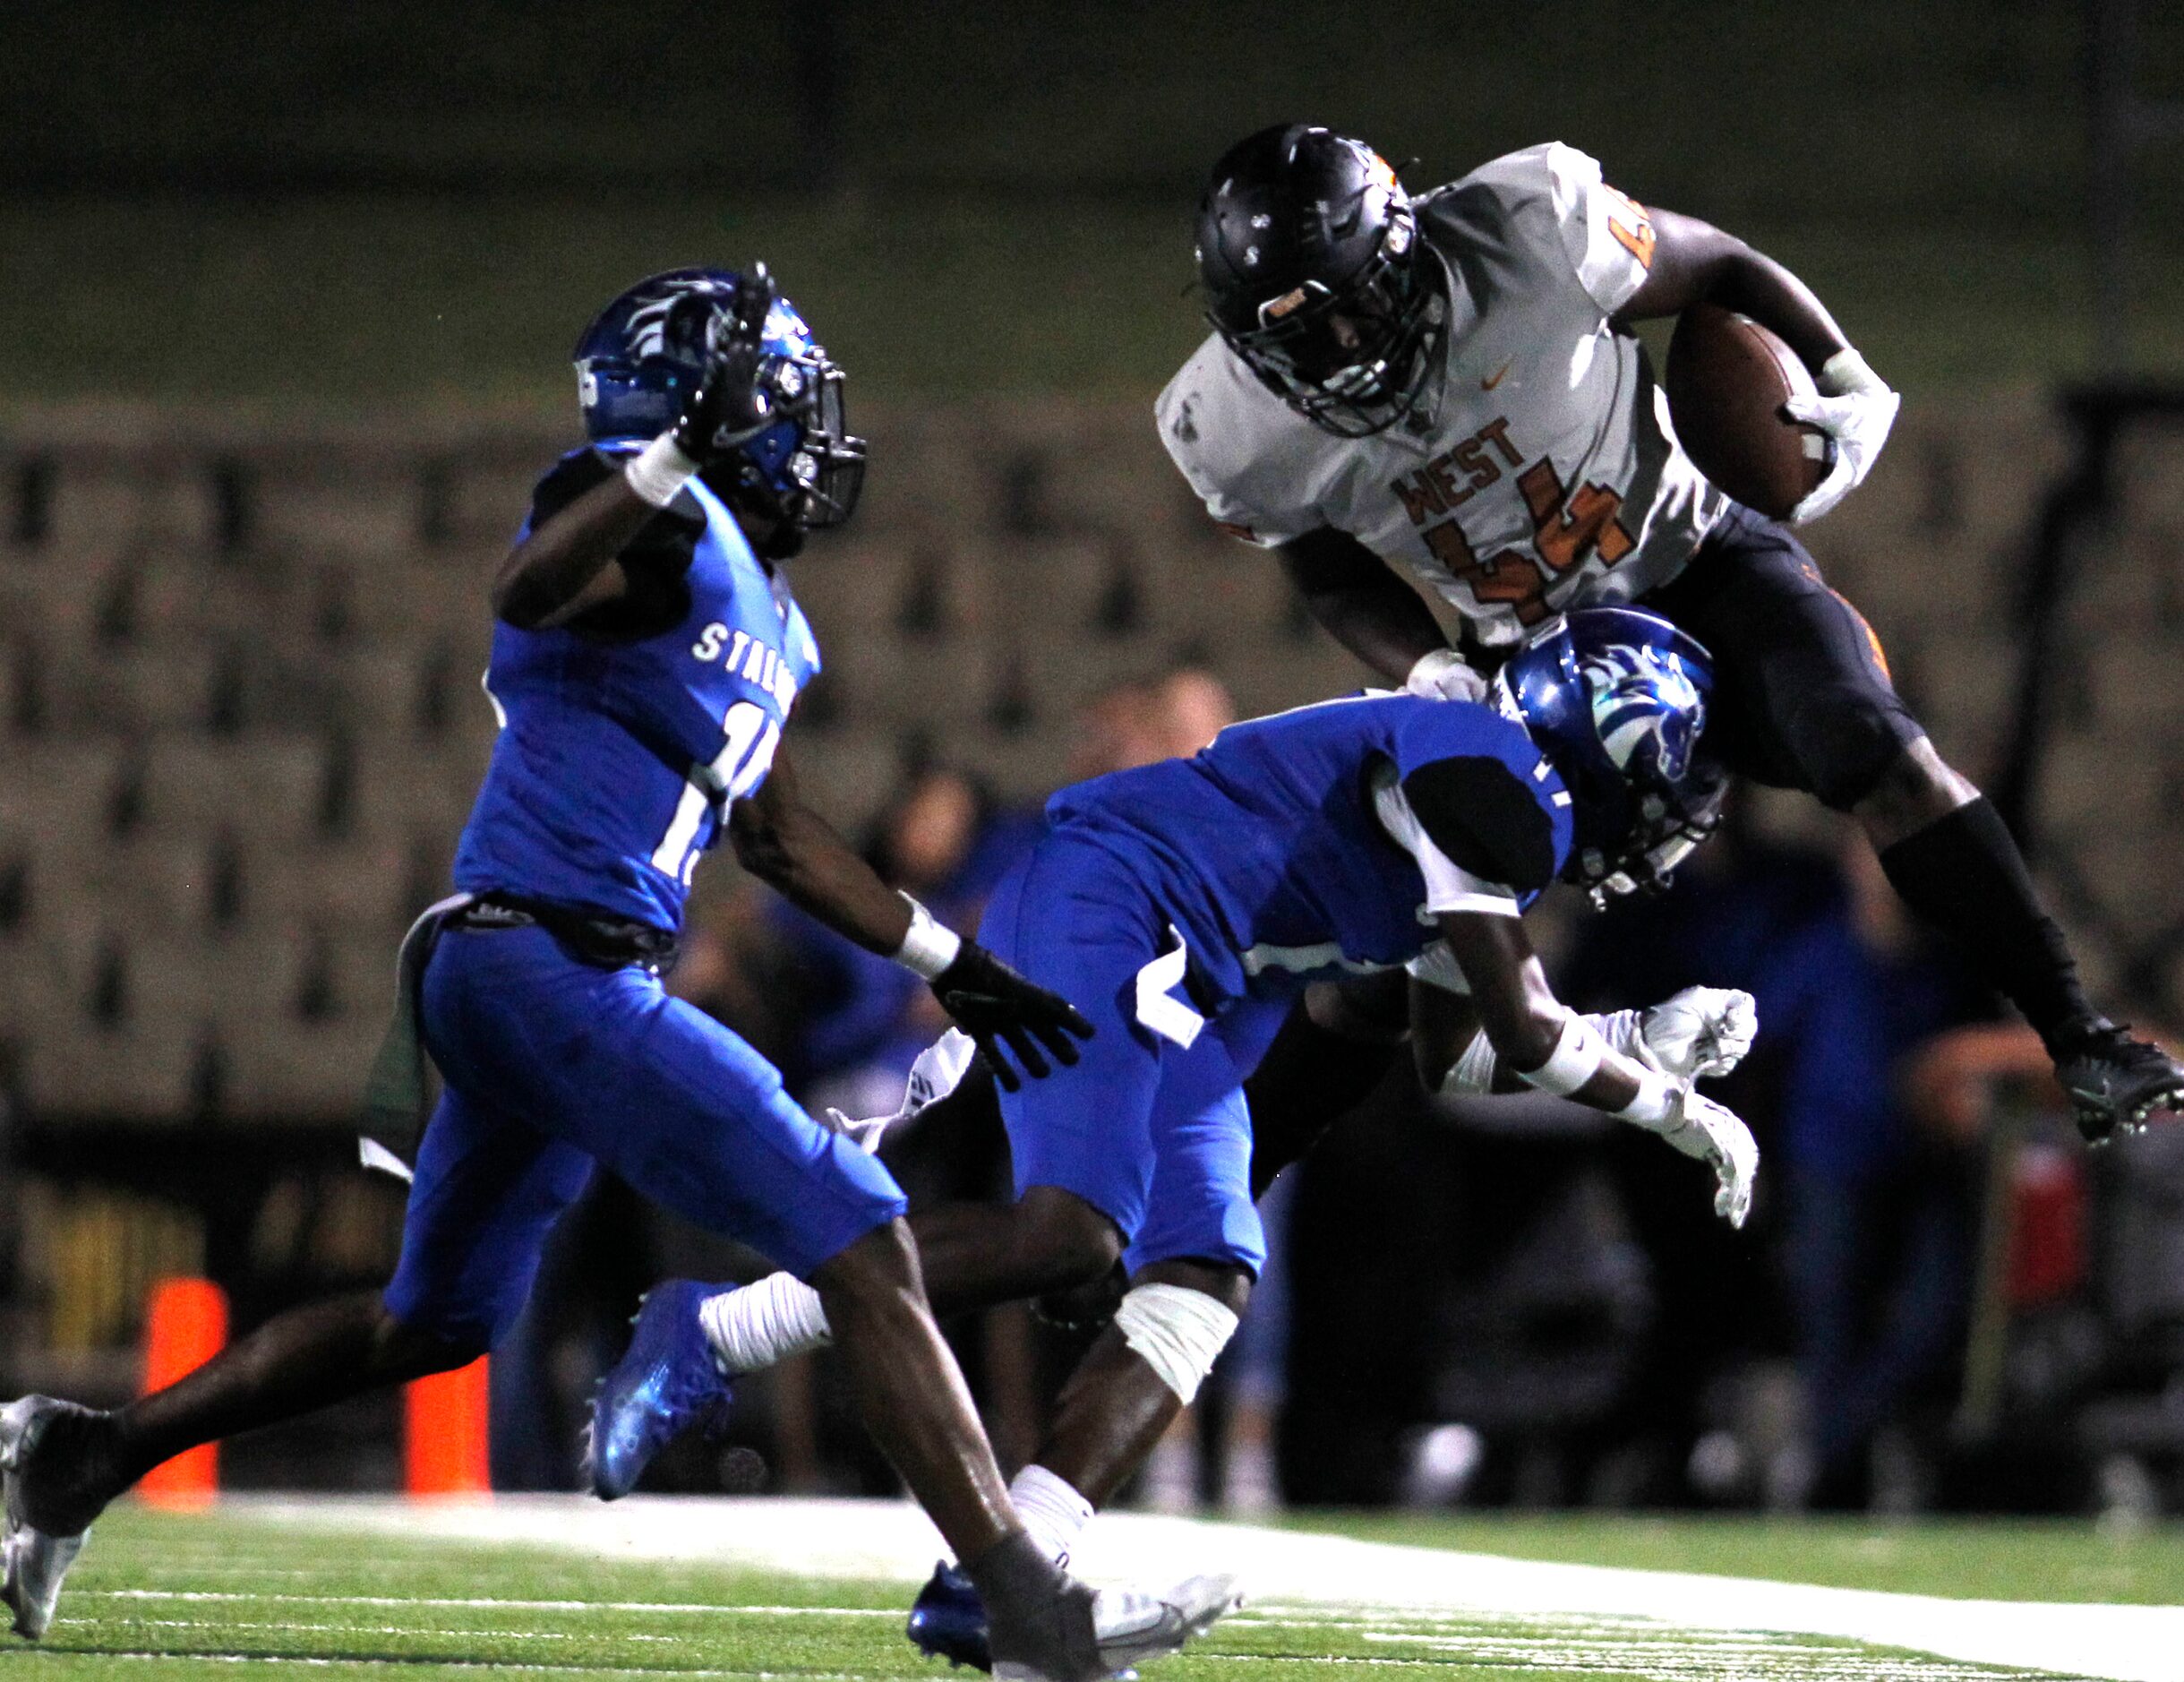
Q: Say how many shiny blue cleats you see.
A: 2